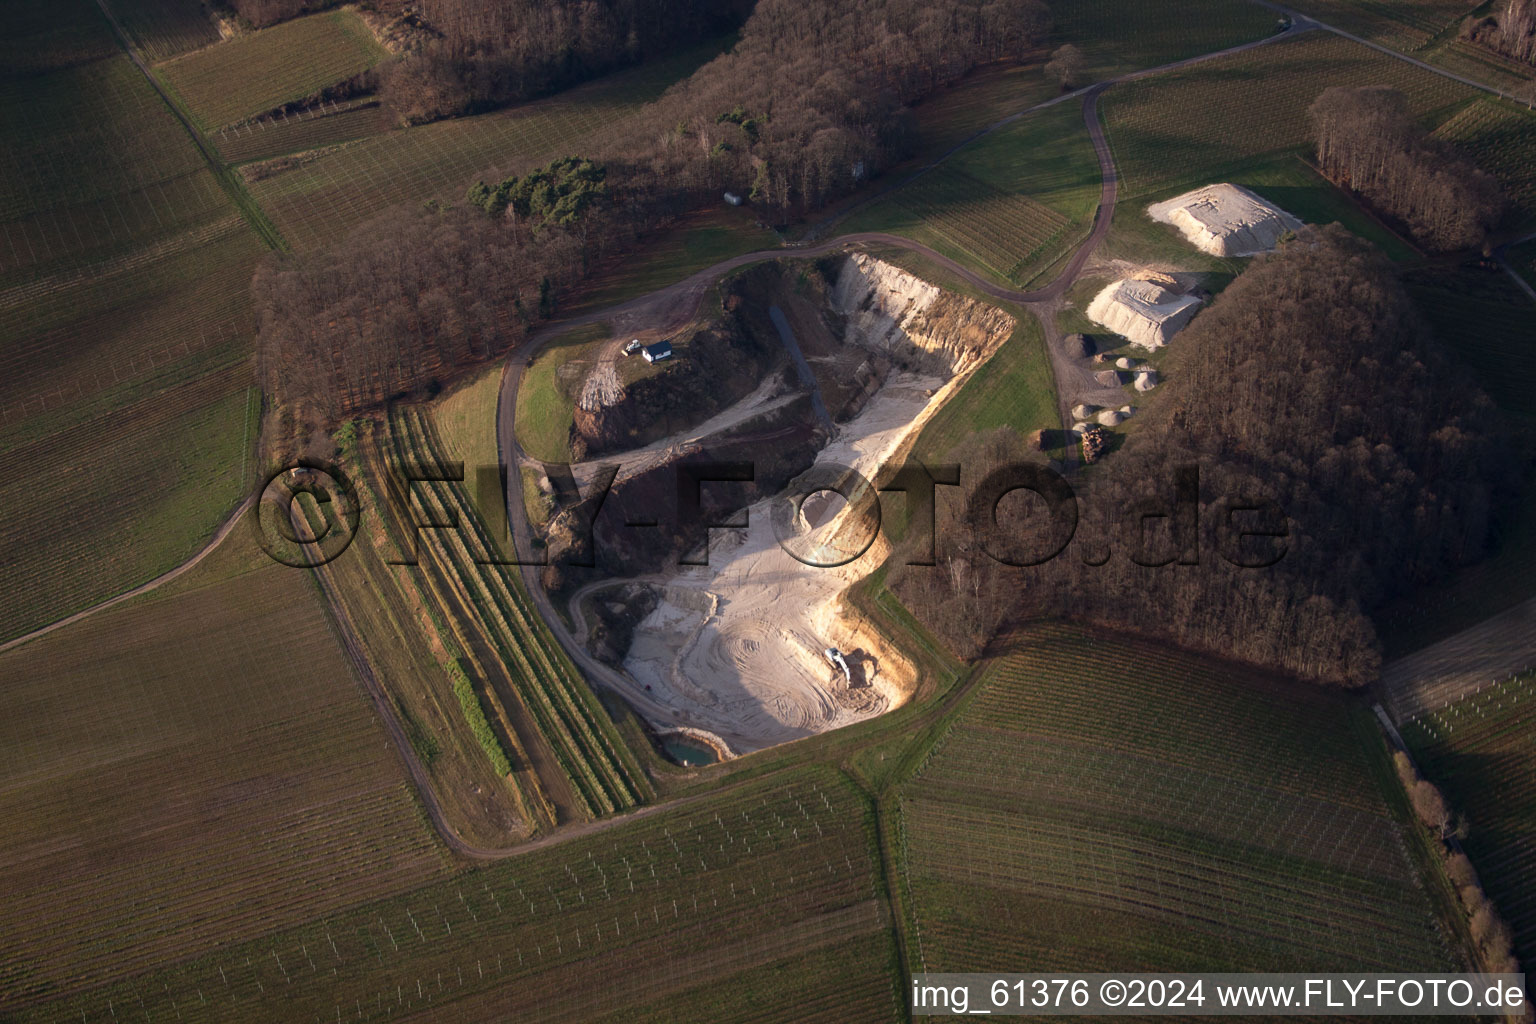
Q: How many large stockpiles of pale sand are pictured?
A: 2